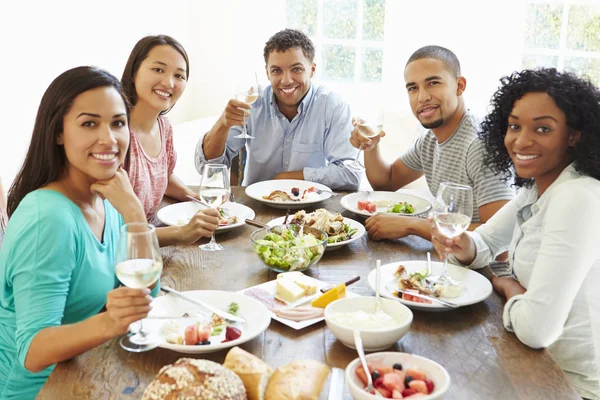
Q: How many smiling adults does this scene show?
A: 5